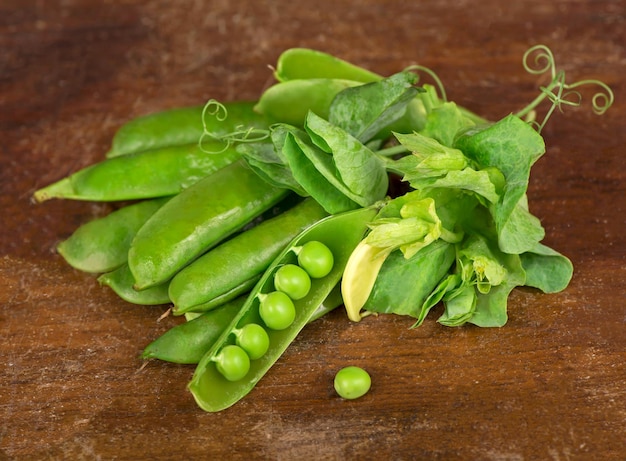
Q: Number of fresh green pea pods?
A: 10